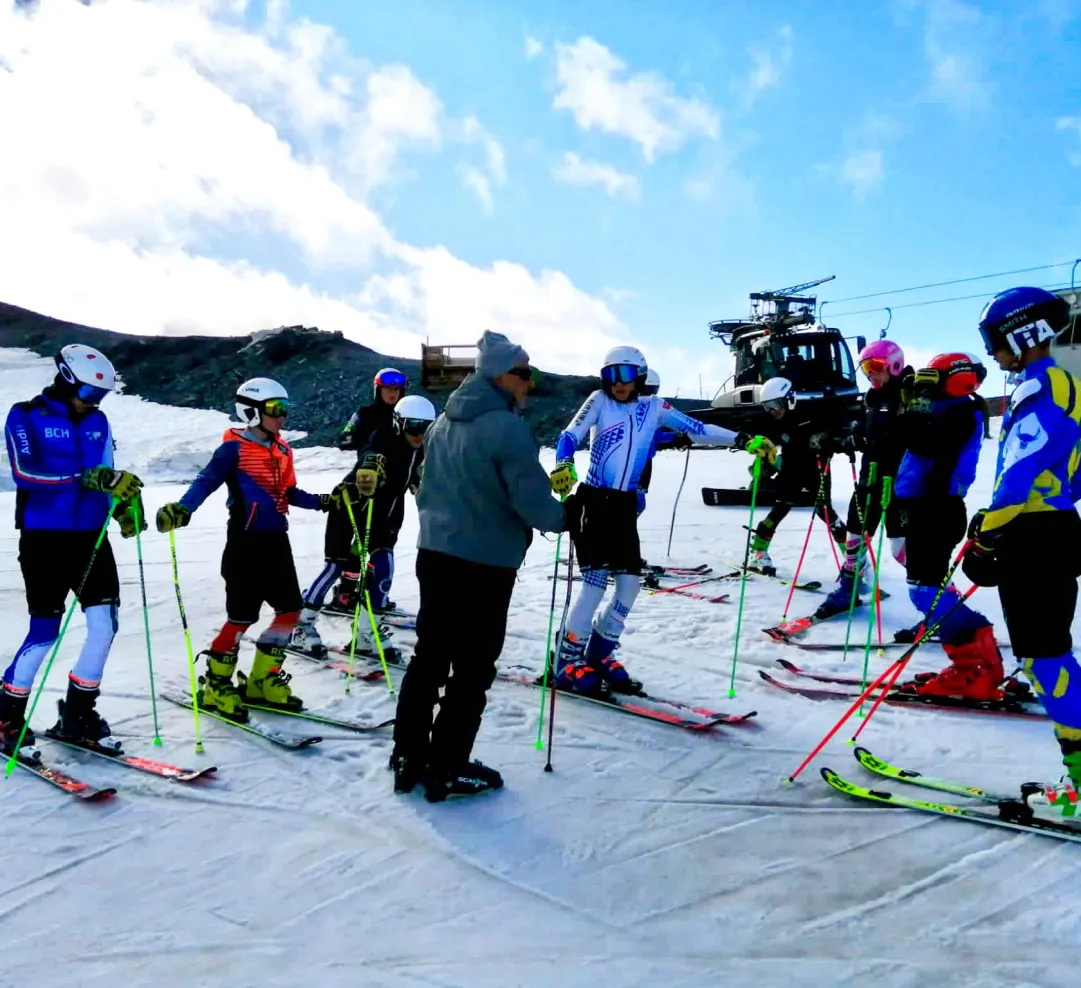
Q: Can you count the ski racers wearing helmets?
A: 10